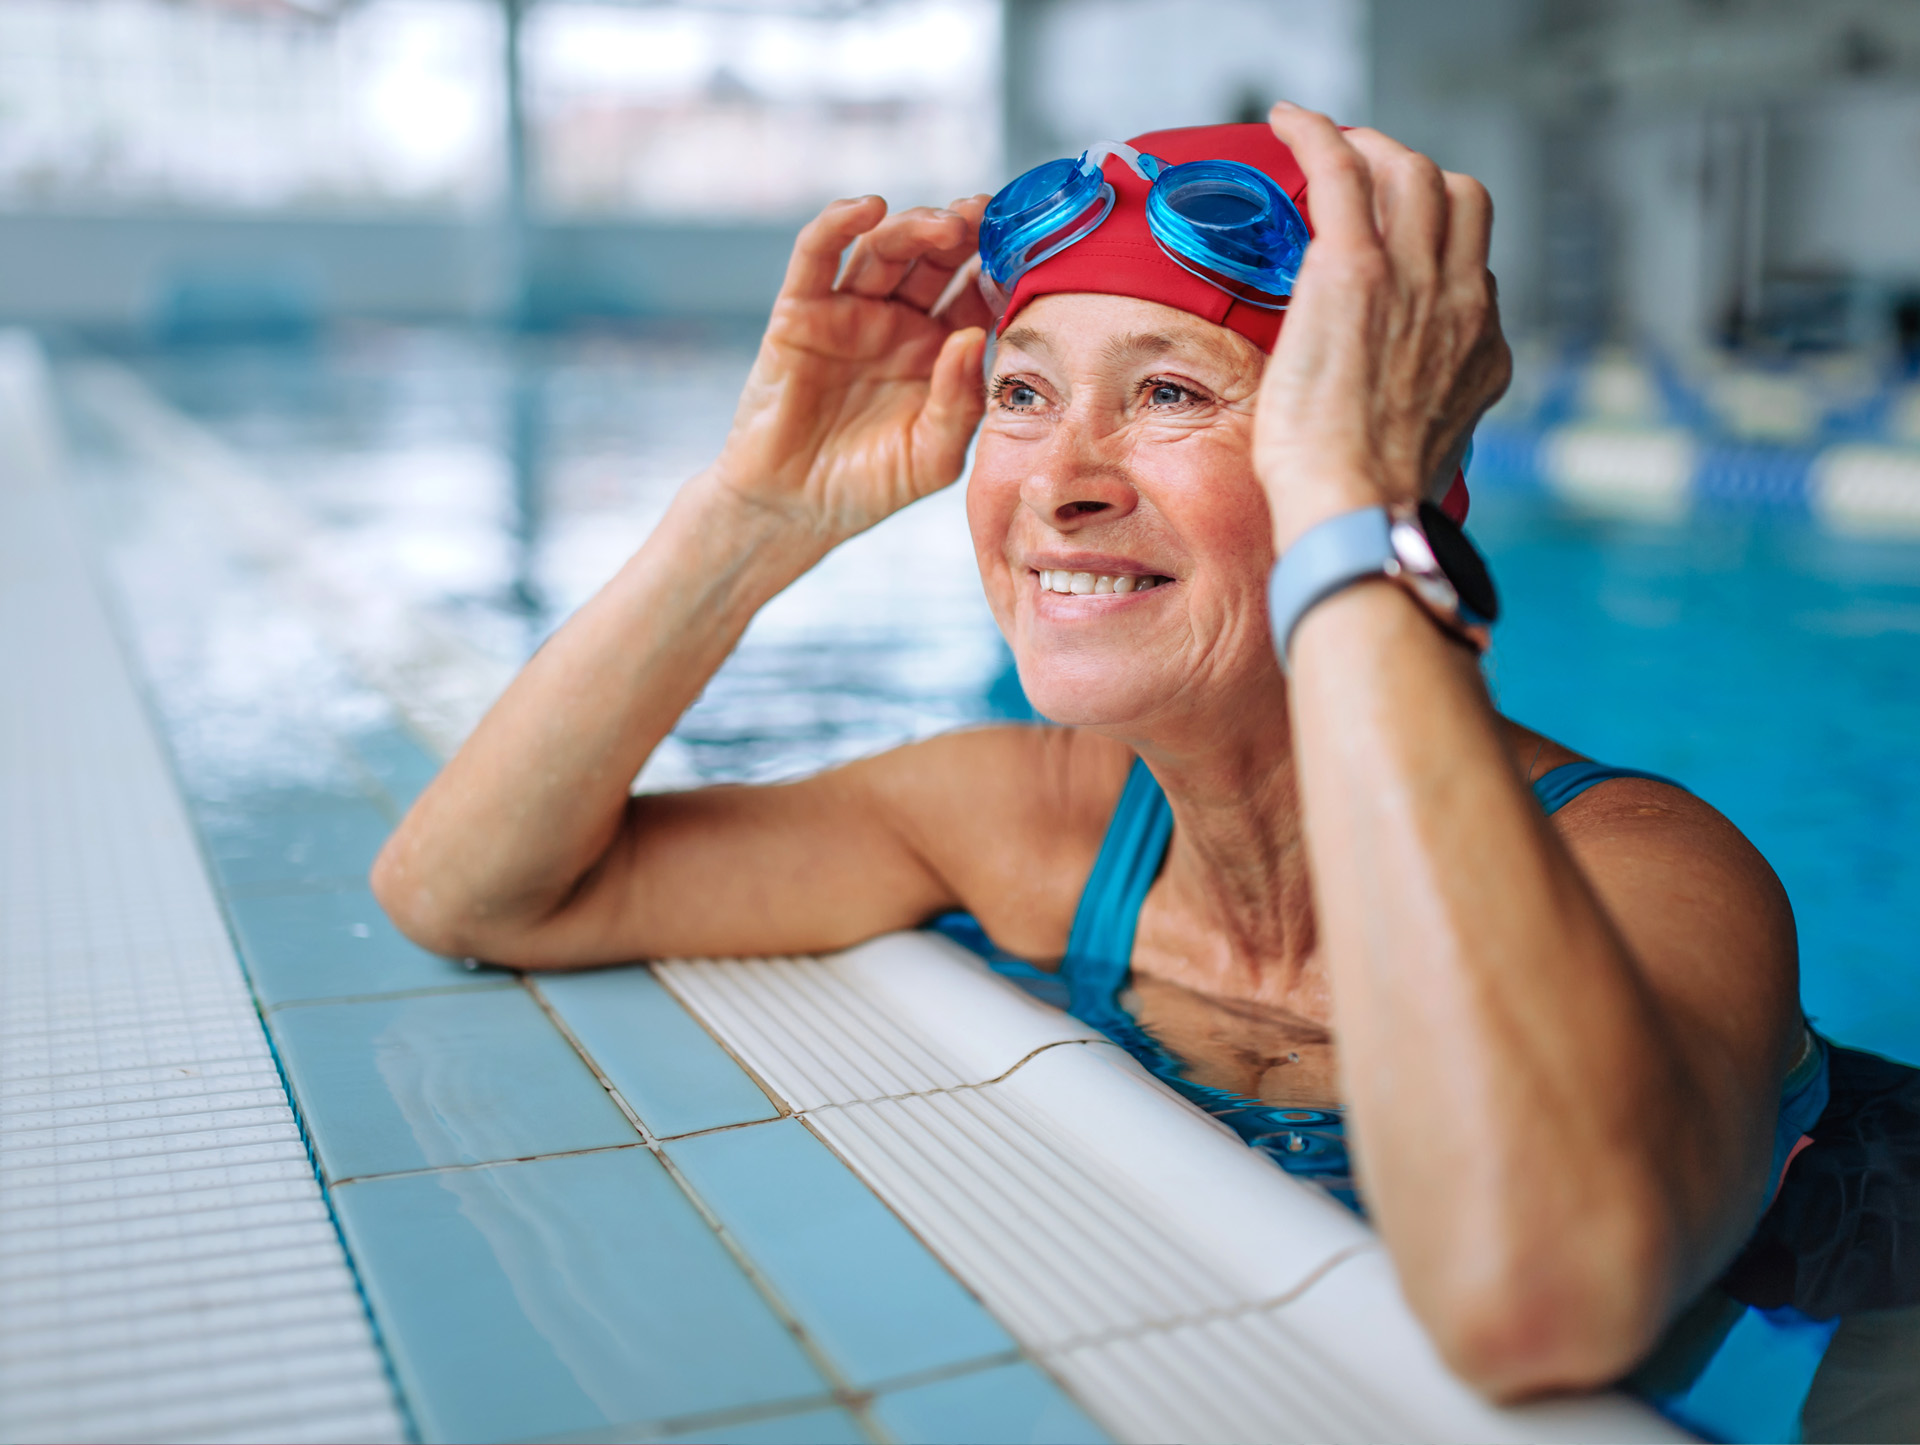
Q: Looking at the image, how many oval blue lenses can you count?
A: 2